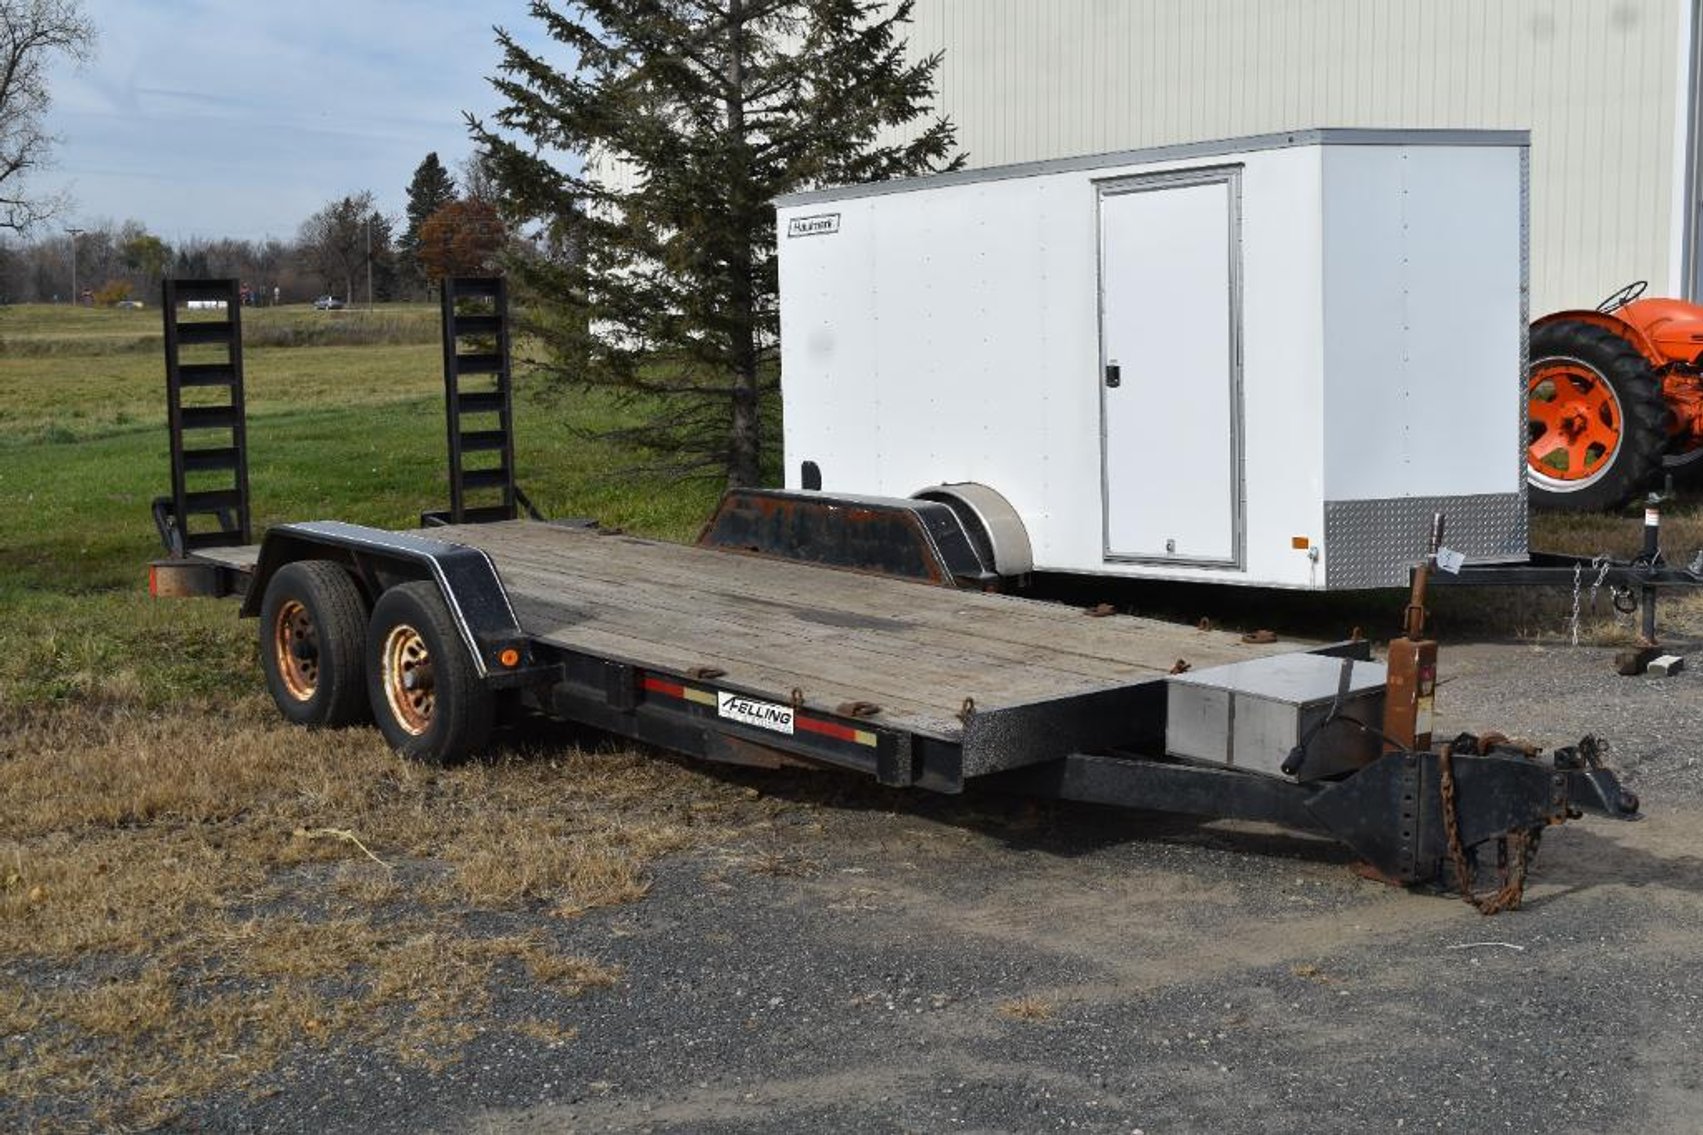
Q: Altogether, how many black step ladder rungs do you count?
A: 14